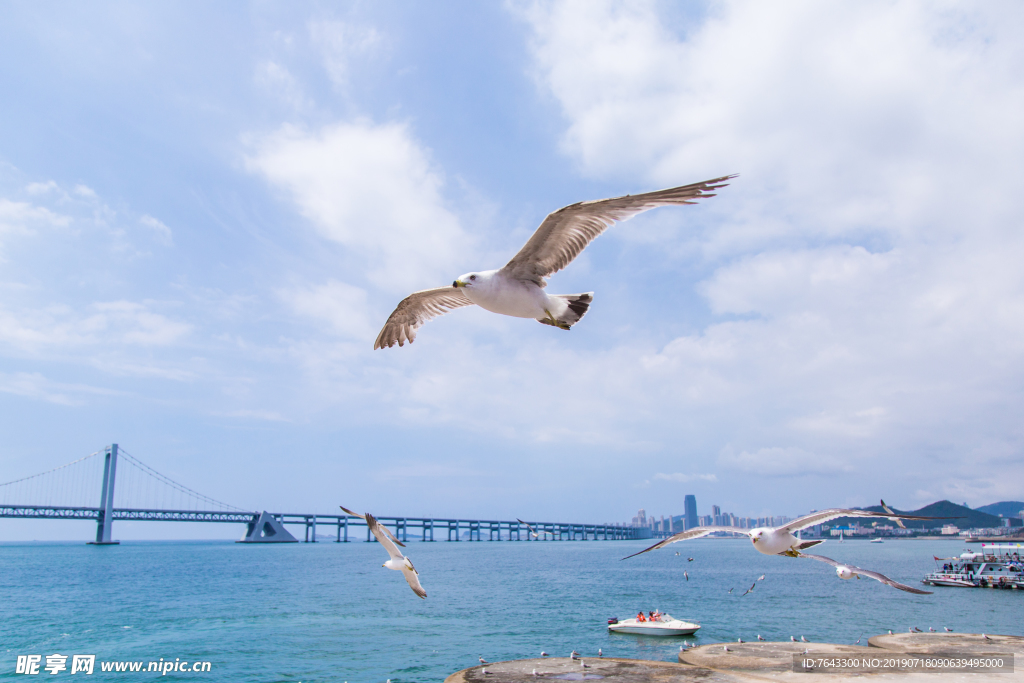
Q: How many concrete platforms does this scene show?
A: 3